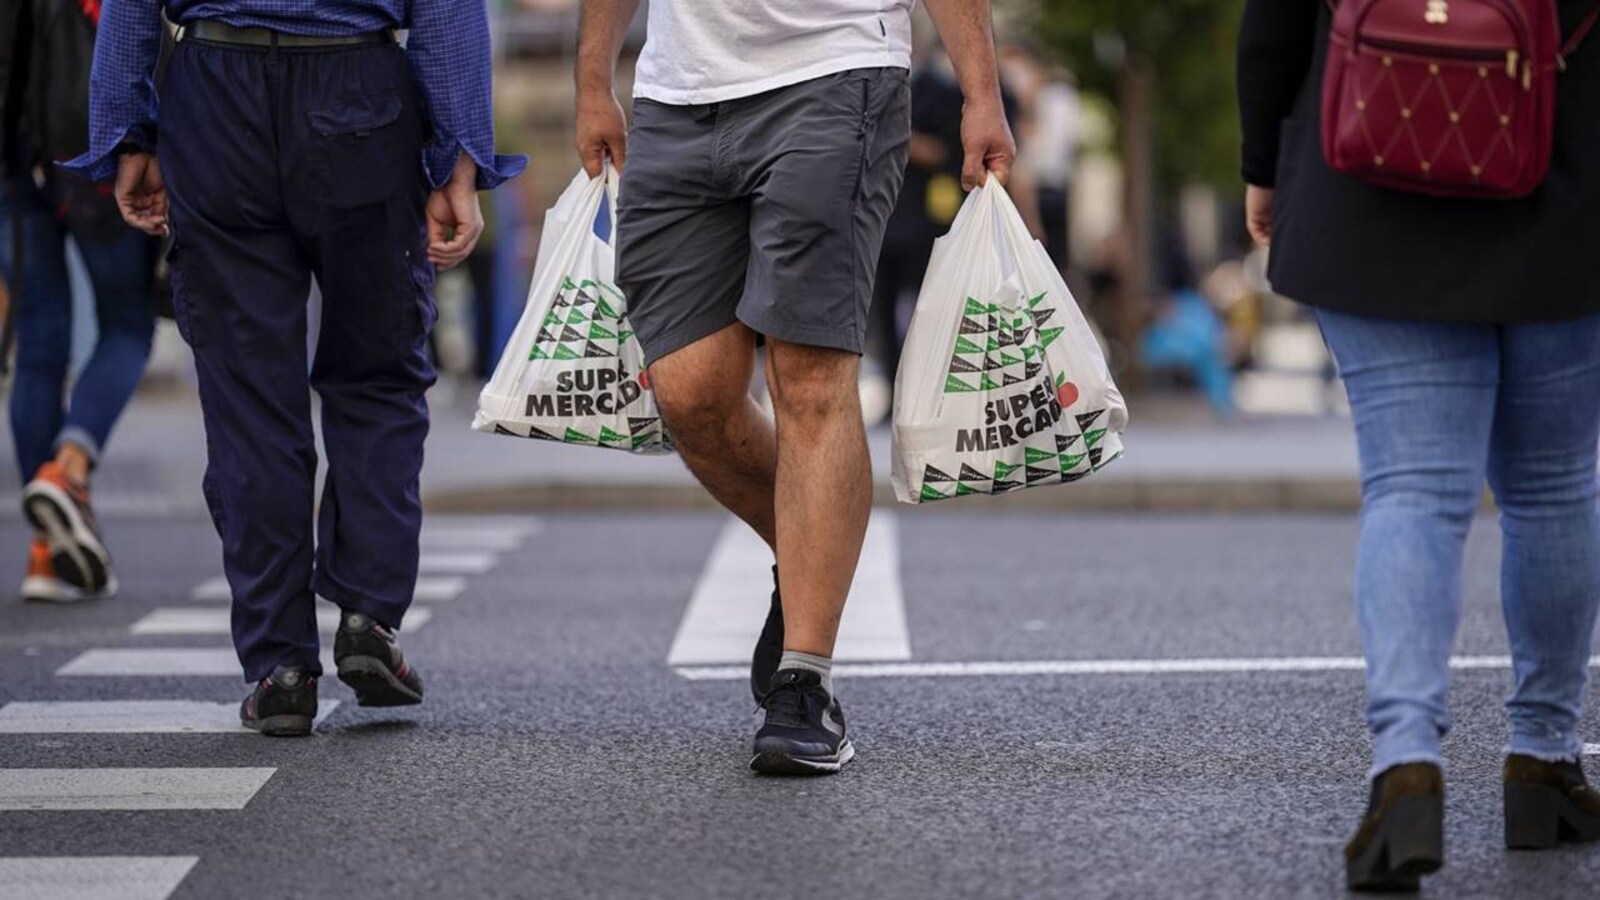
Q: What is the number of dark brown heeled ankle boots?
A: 2